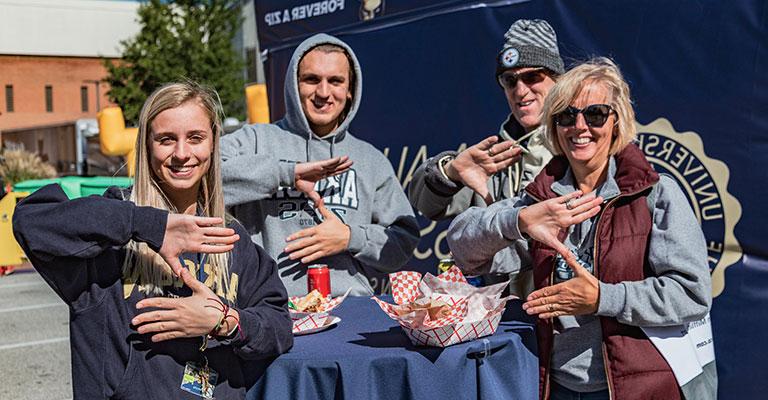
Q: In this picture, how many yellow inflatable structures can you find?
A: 2